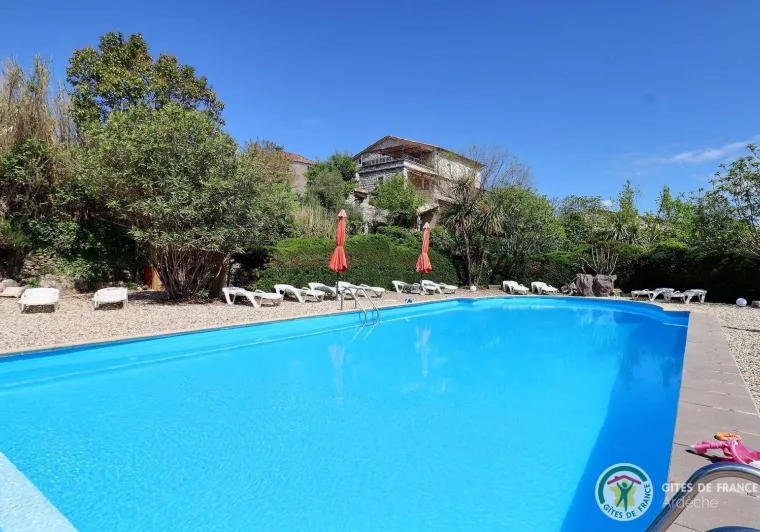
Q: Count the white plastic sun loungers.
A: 12